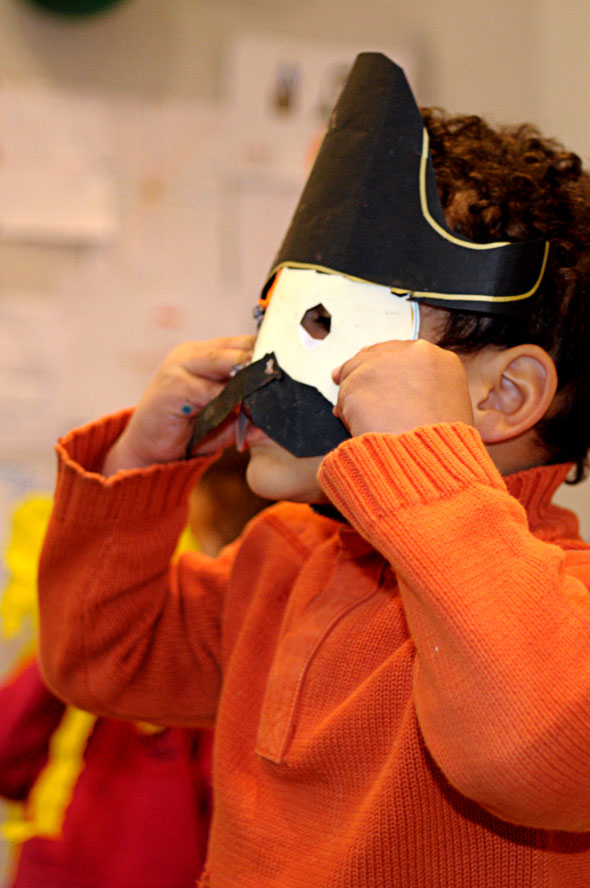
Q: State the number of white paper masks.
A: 1